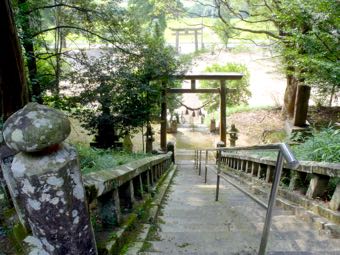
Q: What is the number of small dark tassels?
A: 3